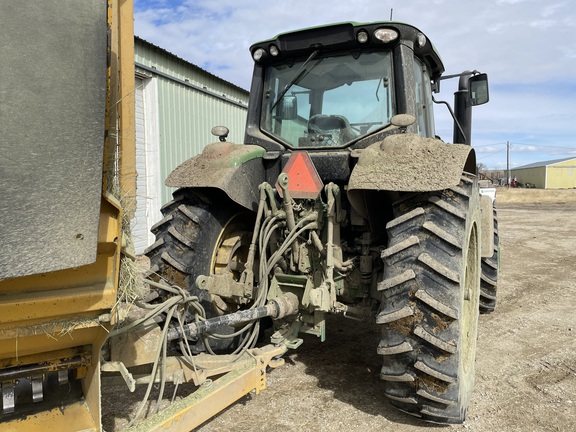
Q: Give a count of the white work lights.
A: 5